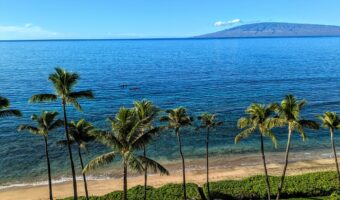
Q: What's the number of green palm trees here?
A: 11